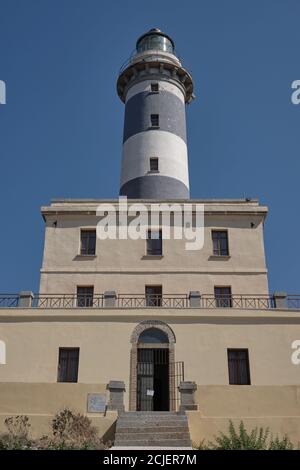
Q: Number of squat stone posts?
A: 6